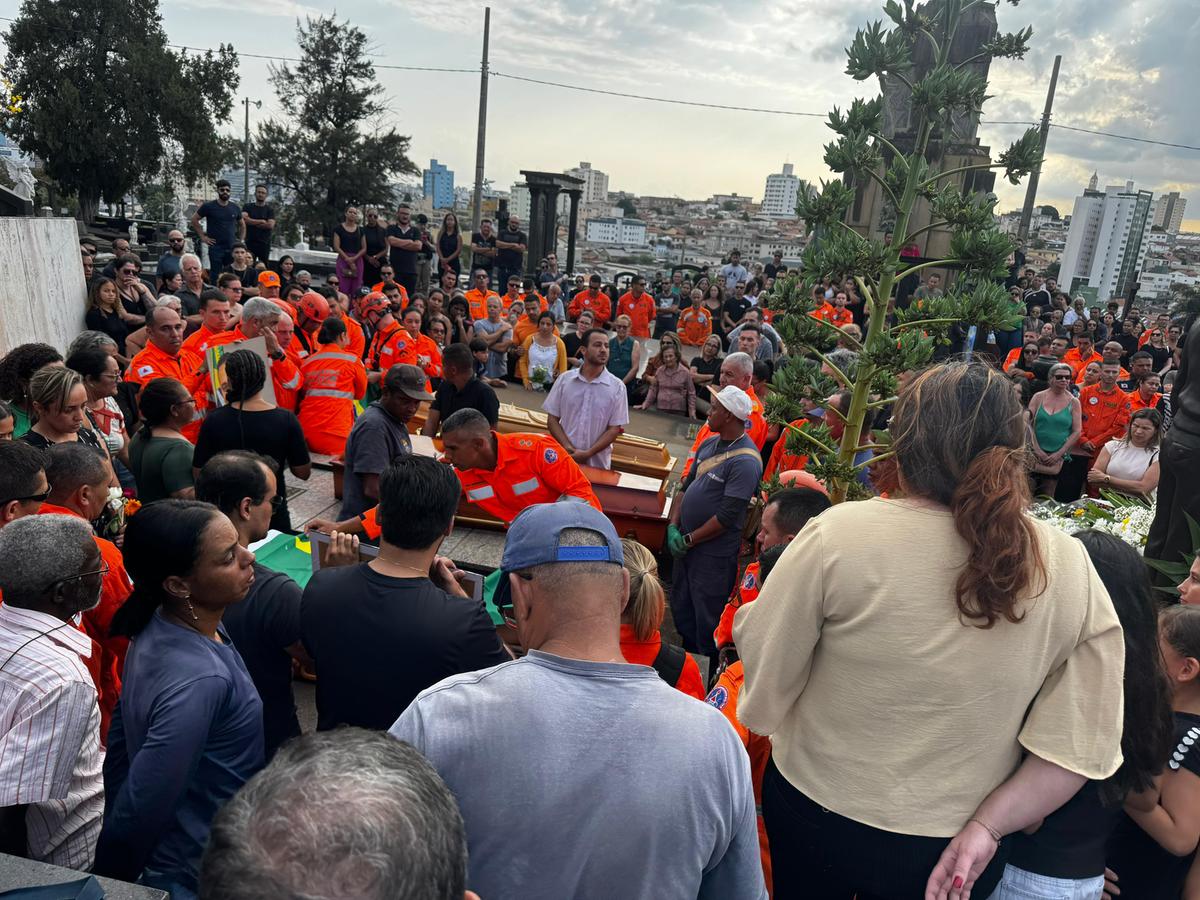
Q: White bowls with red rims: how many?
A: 0